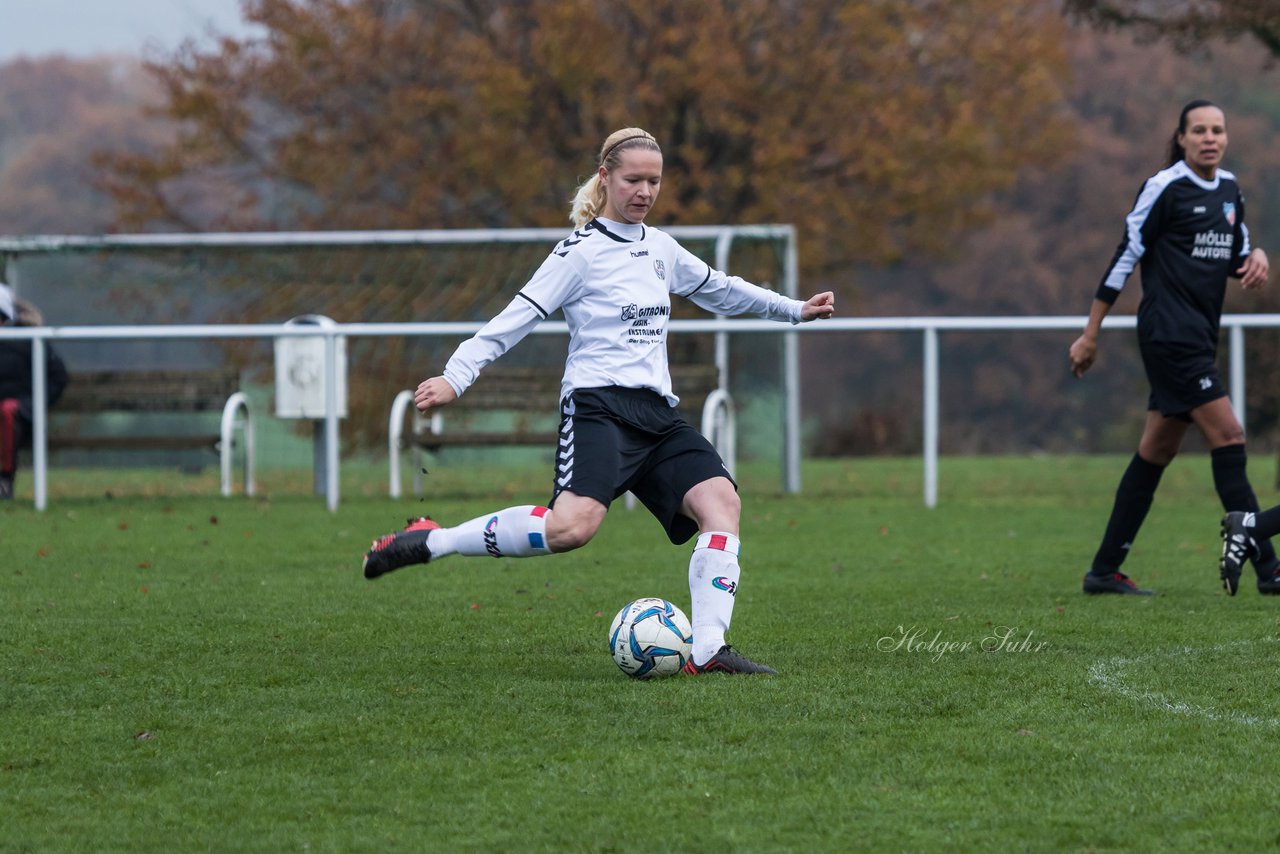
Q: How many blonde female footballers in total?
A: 1